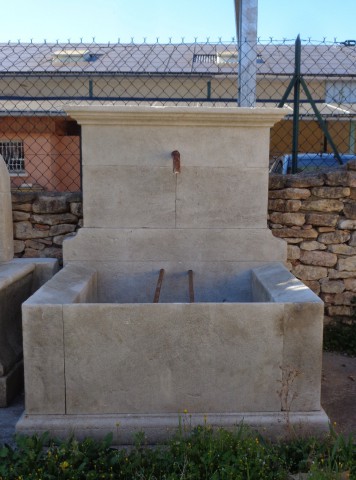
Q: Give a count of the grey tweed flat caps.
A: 0